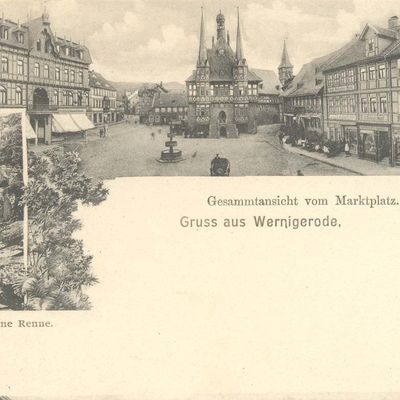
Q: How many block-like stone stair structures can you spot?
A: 2